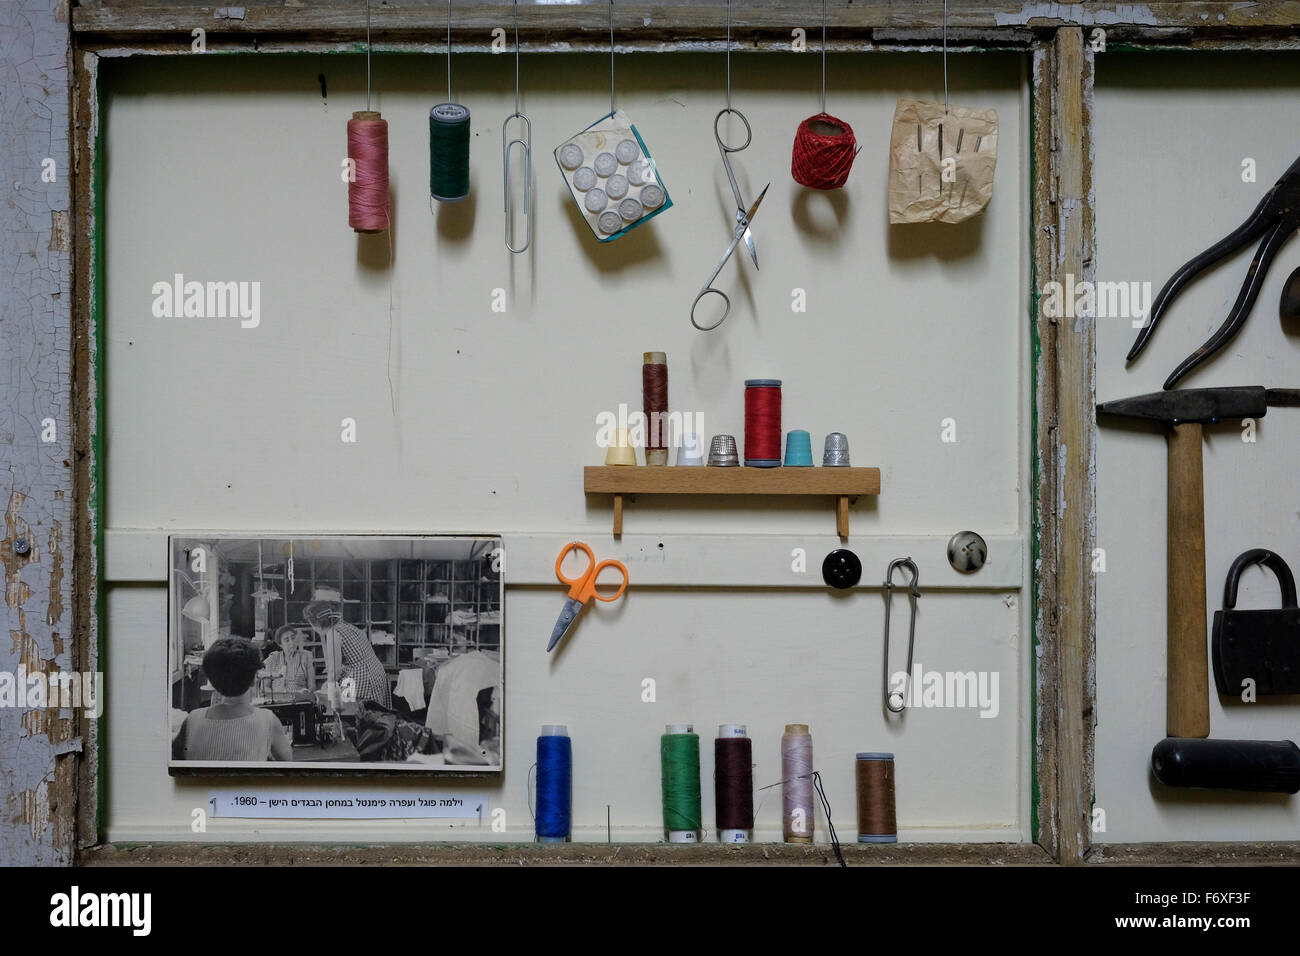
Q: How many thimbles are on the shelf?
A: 5